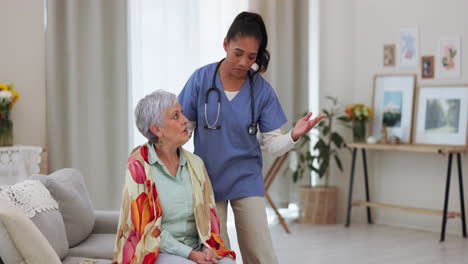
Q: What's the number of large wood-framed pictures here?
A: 2